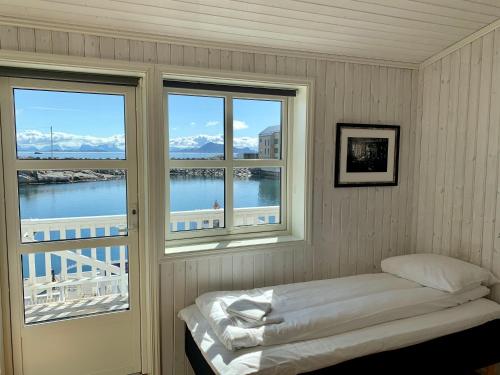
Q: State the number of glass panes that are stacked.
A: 3